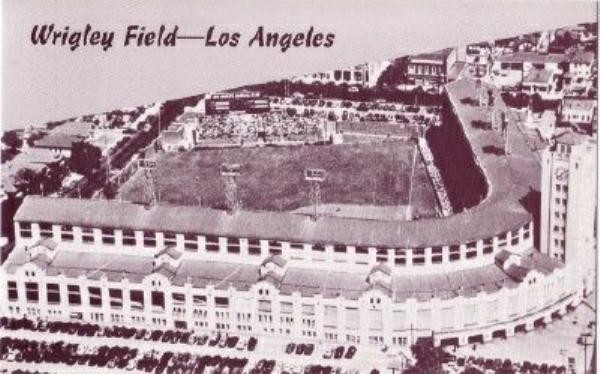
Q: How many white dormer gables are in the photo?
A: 5